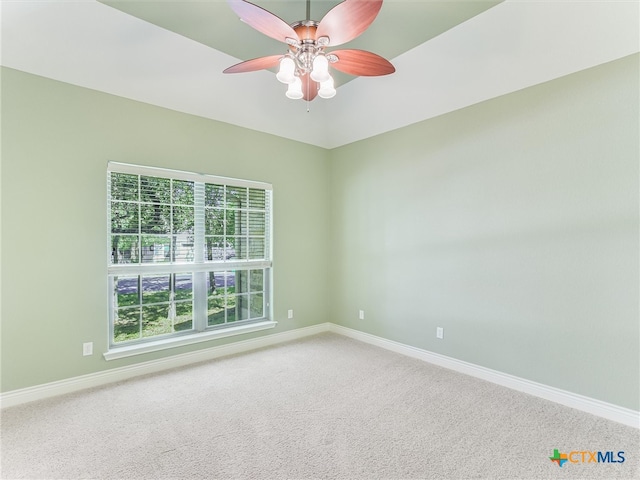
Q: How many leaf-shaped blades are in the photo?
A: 5